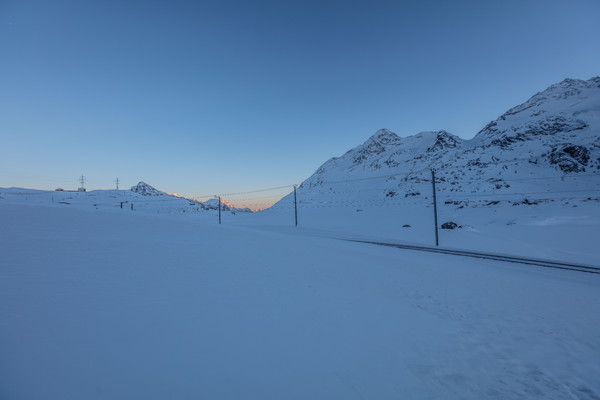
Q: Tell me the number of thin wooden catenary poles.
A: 3